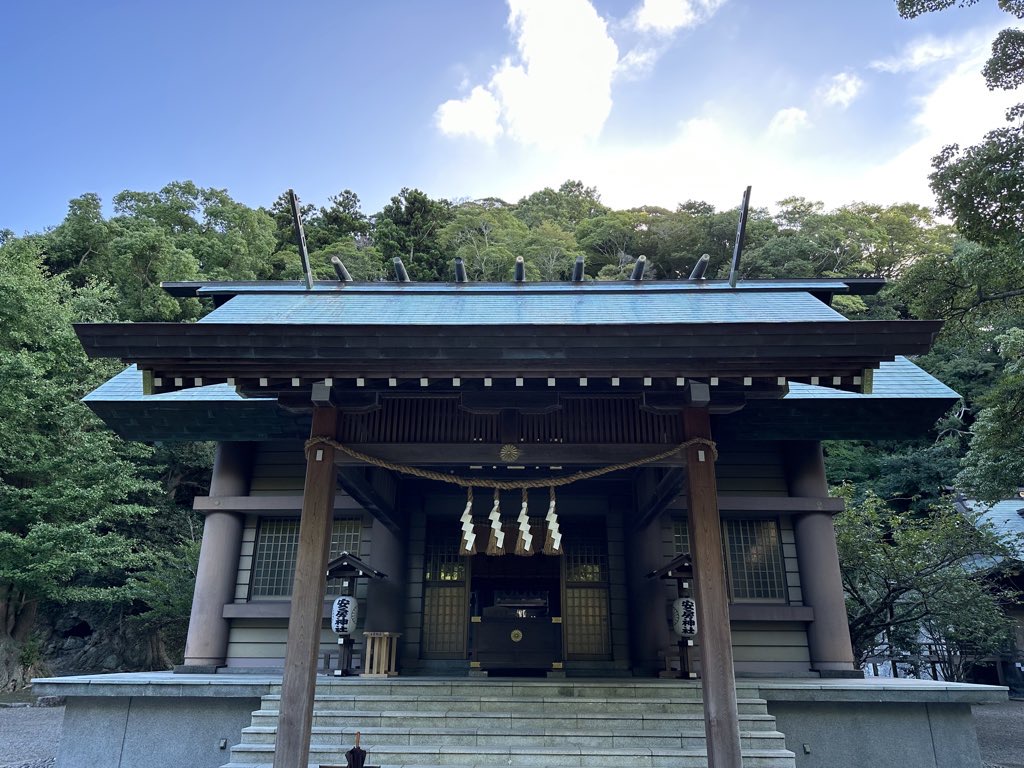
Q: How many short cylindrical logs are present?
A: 7